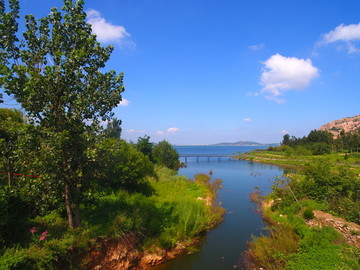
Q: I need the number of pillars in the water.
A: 5